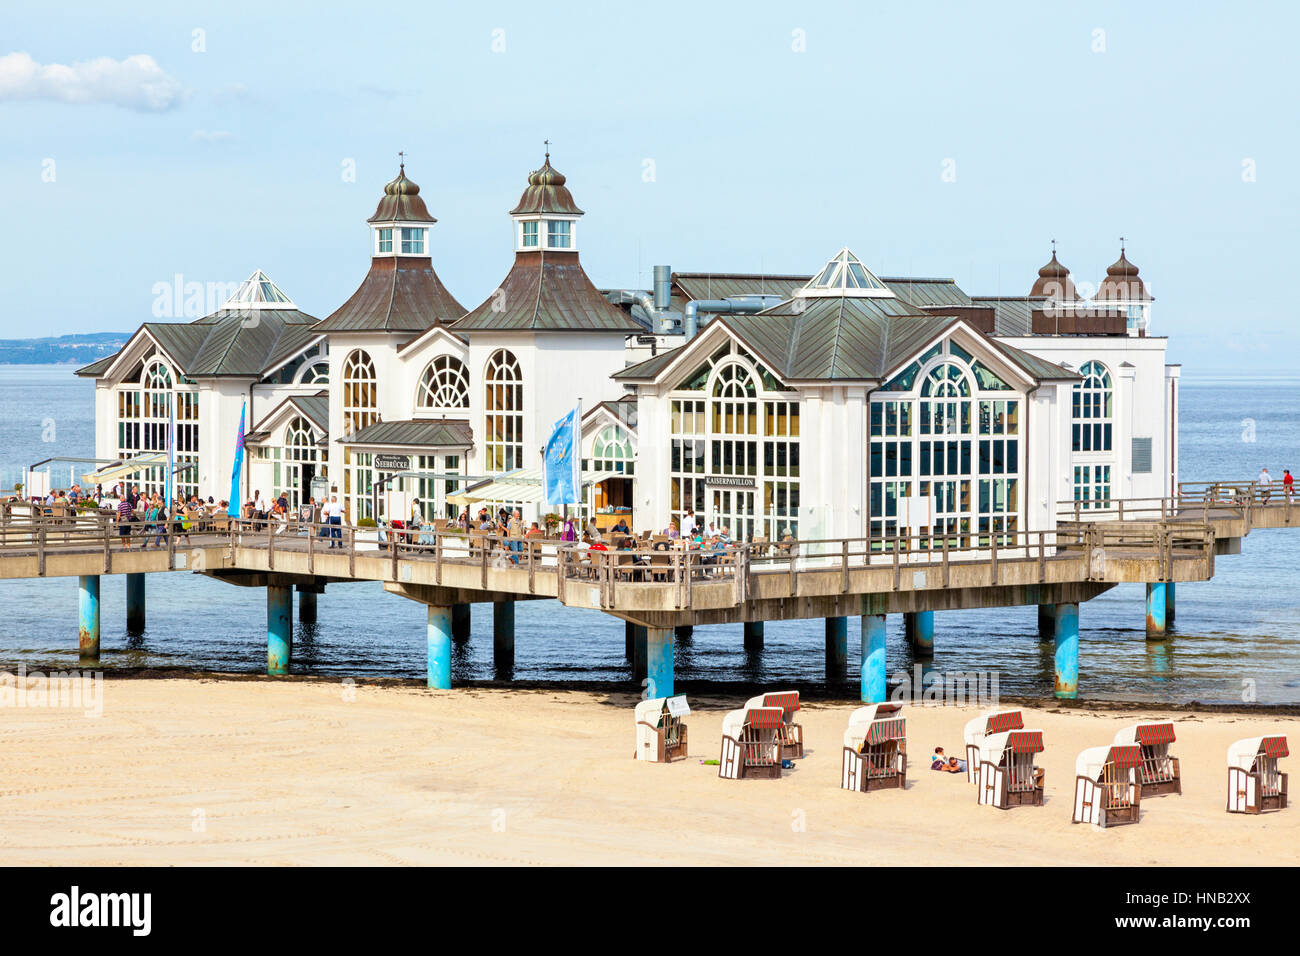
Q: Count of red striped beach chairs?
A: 9